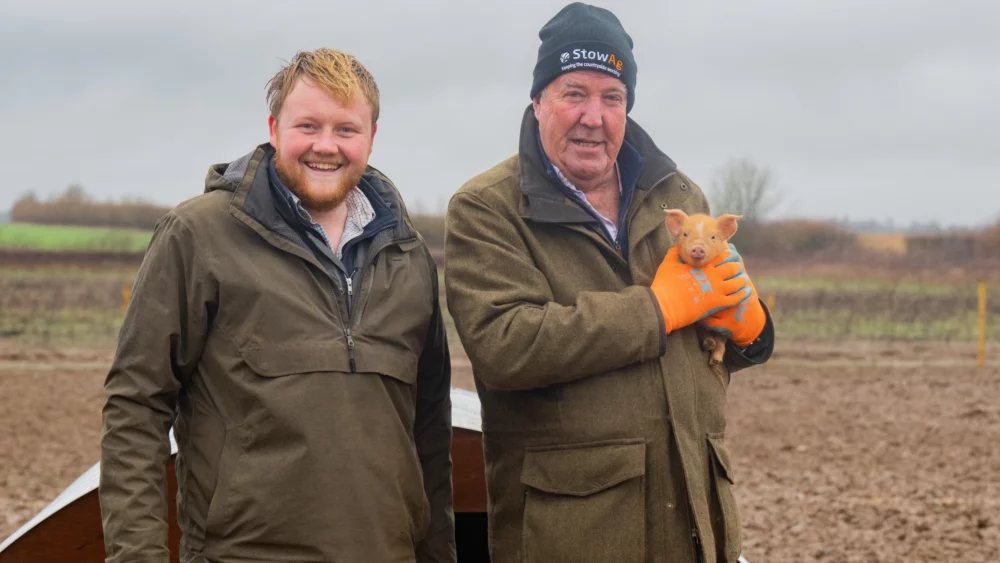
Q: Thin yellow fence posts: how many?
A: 3